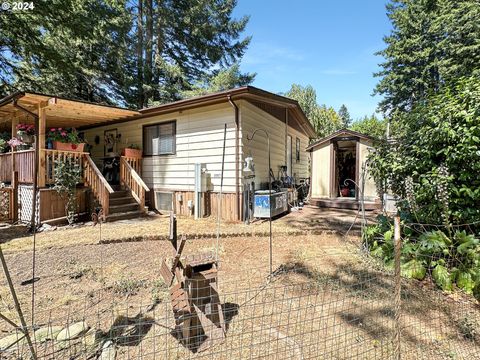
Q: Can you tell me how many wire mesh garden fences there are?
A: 1